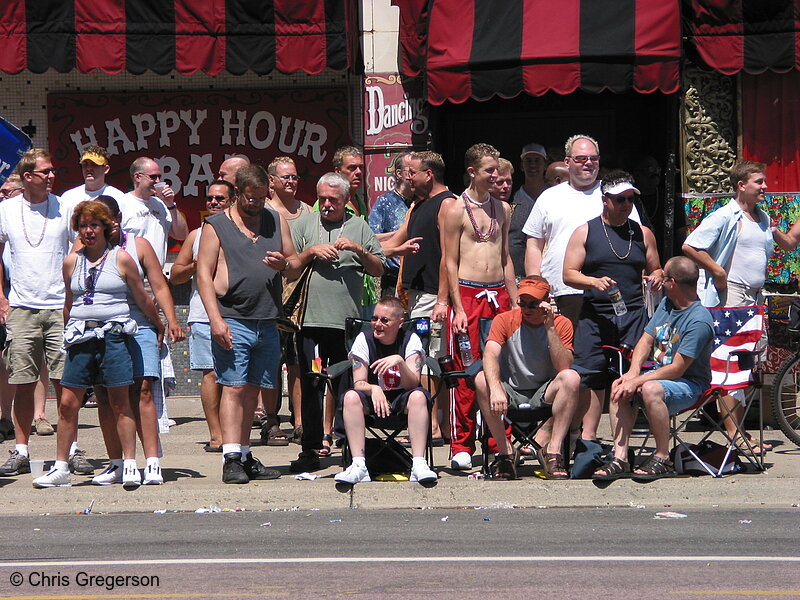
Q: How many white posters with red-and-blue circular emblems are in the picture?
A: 0